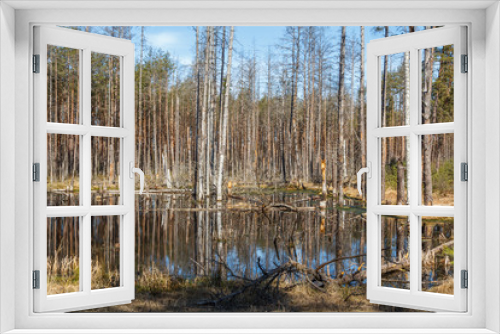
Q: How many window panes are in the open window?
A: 12